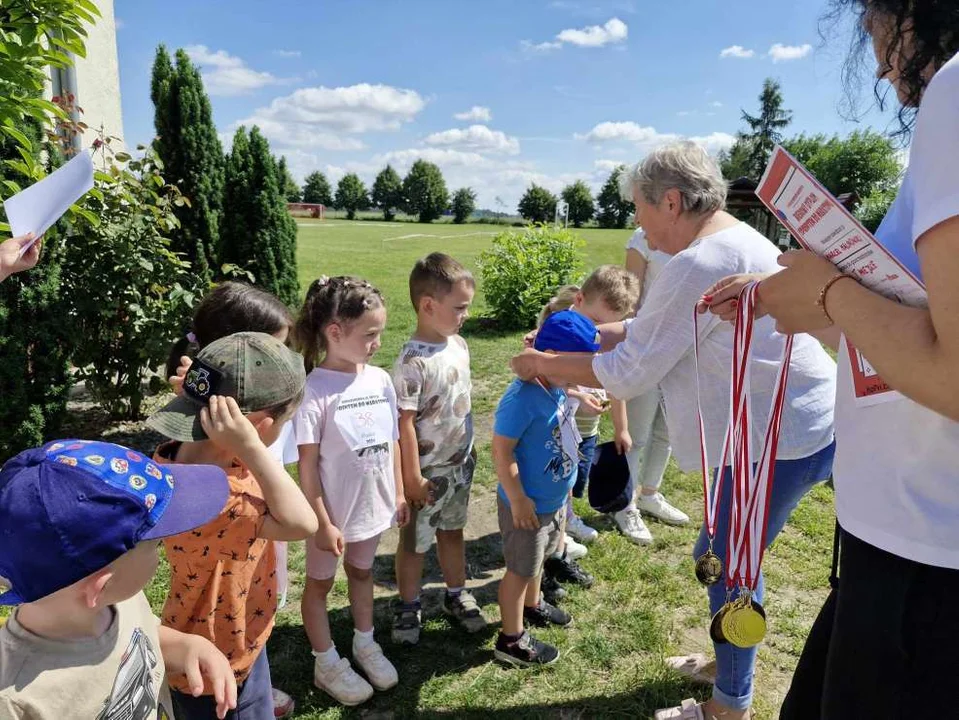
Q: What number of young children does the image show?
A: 8